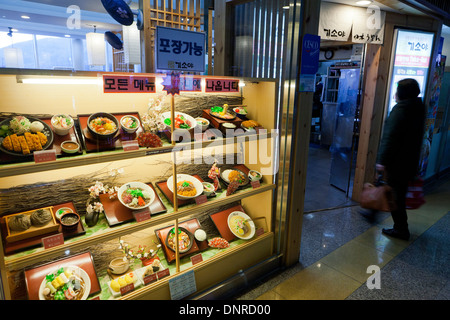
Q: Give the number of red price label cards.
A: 14